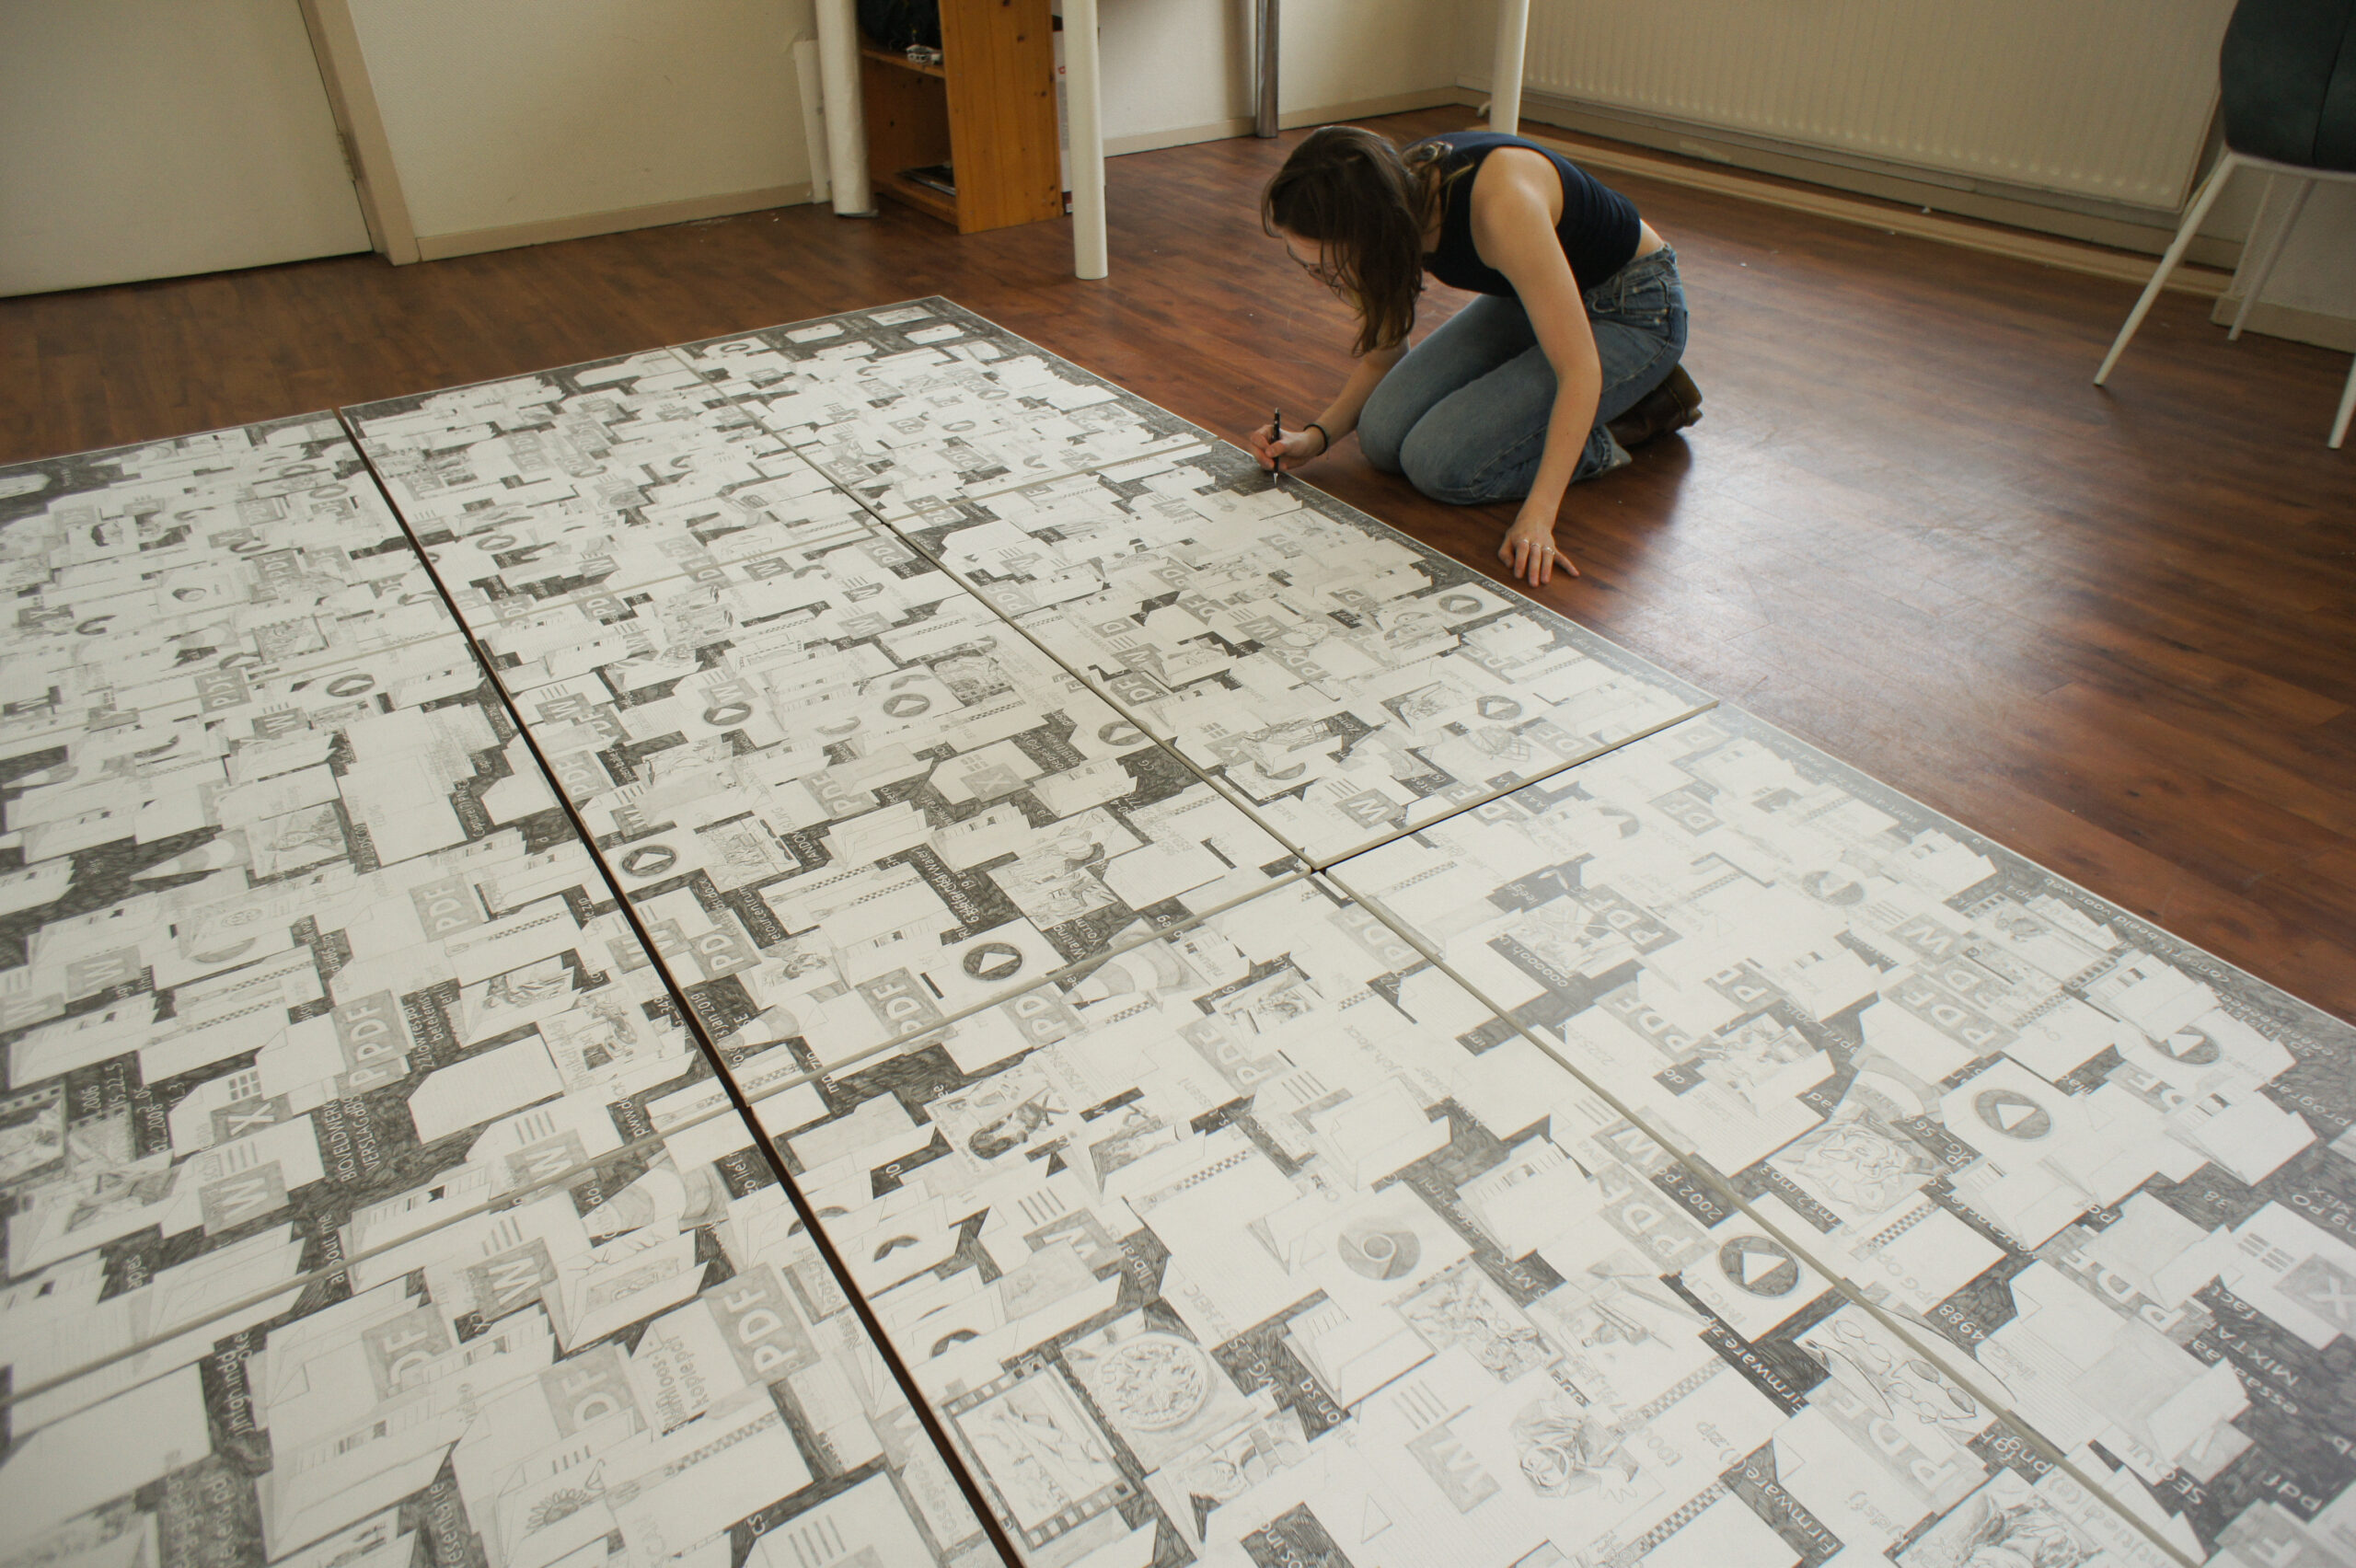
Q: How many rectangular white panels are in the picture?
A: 9